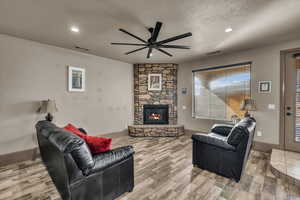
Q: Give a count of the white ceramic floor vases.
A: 0